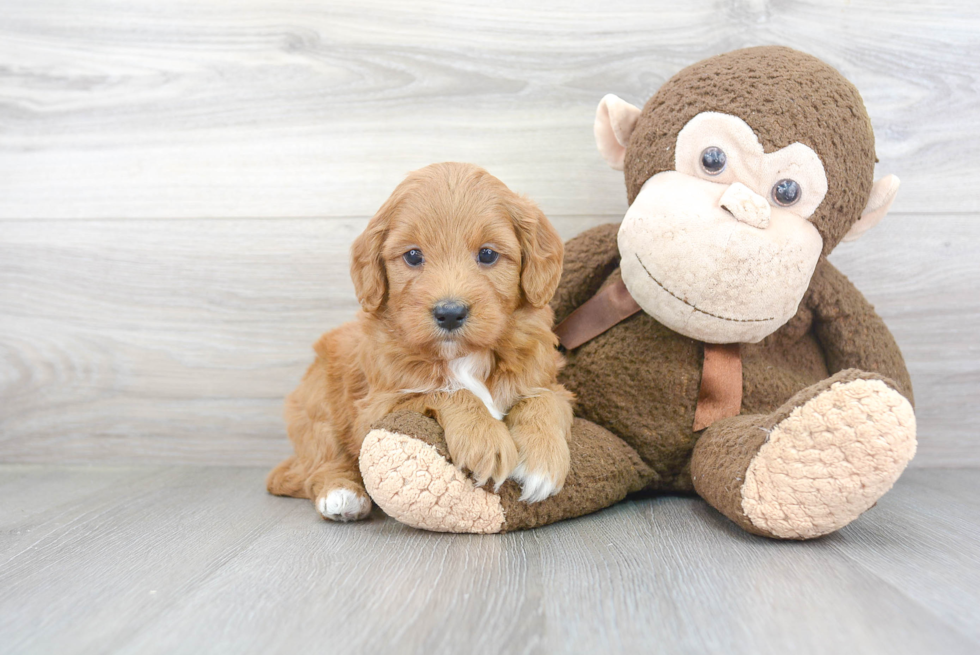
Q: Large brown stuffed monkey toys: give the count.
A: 1